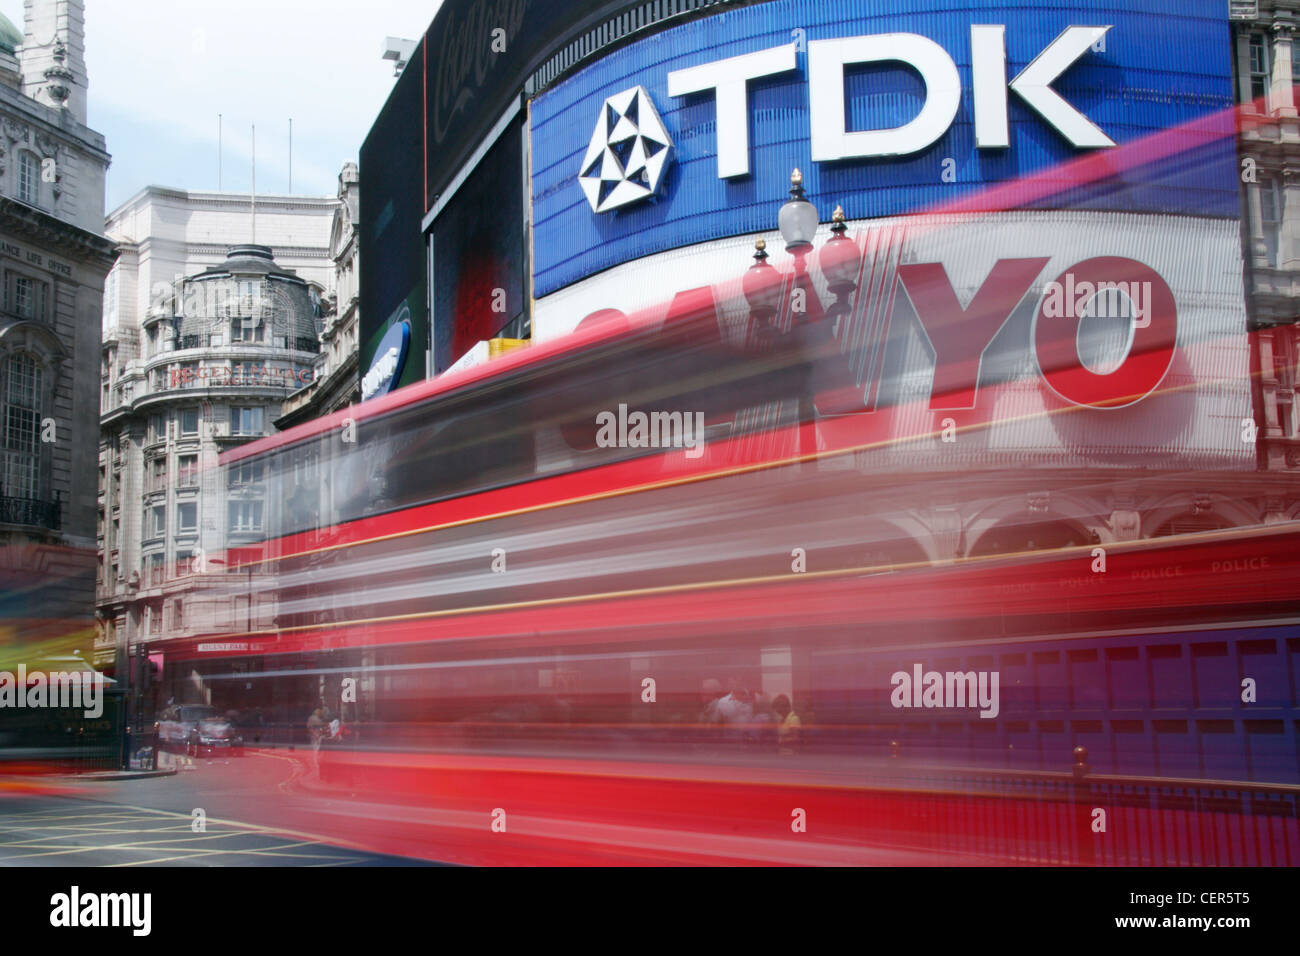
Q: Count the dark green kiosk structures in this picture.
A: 1